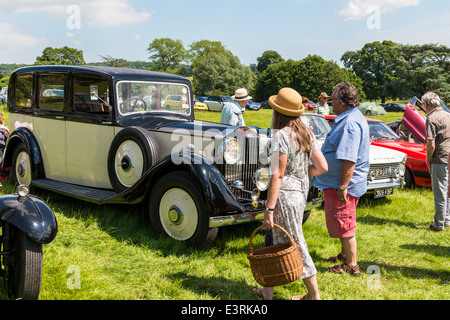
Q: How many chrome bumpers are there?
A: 2